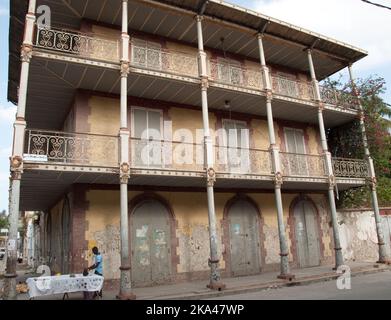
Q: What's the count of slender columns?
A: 6